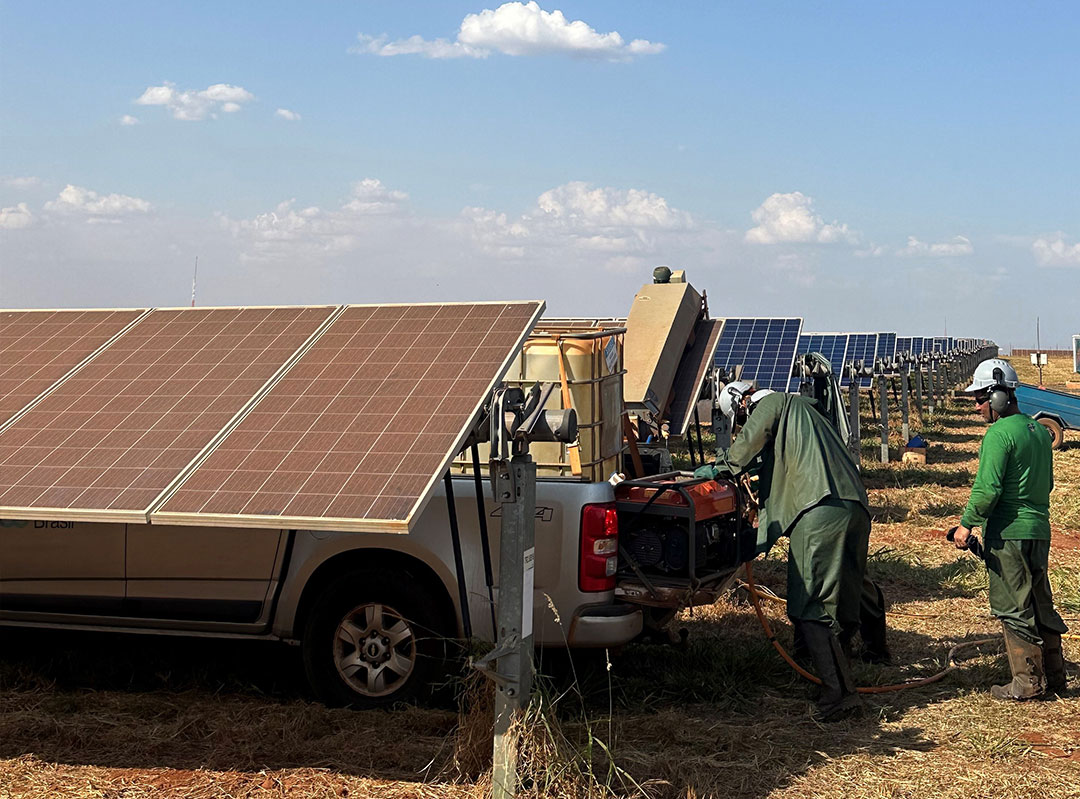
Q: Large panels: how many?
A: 3